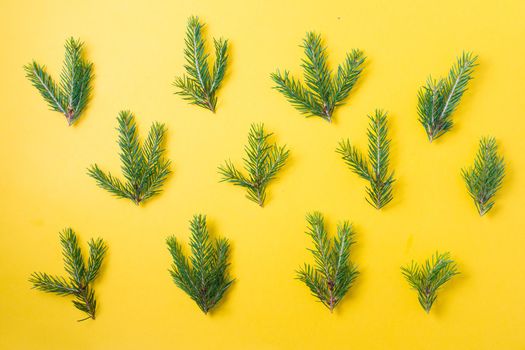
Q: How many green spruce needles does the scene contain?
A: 12